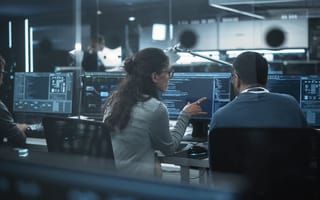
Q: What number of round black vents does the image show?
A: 2